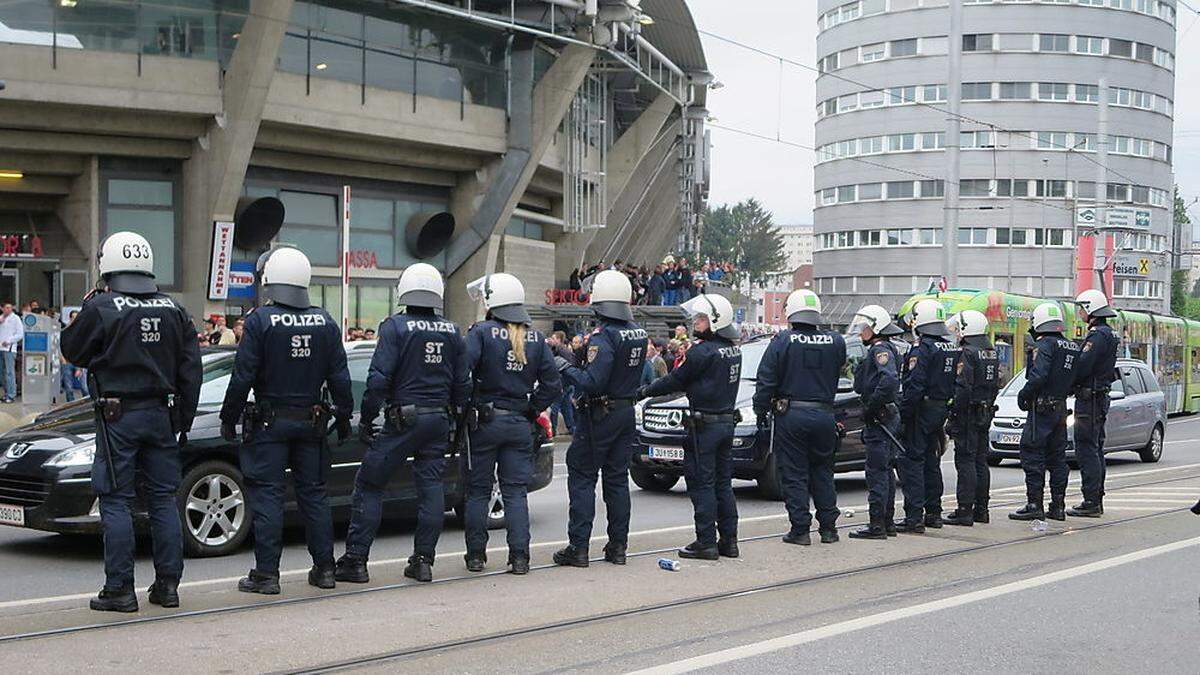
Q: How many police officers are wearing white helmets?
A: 12